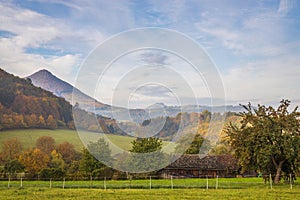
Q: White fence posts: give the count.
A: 11